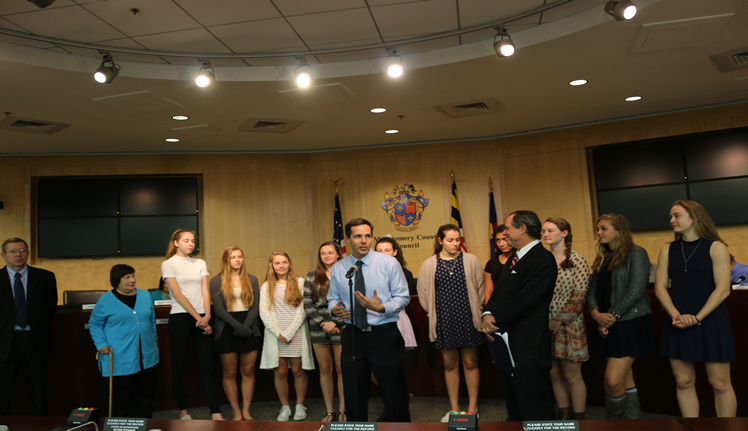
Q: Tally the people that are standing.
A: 14